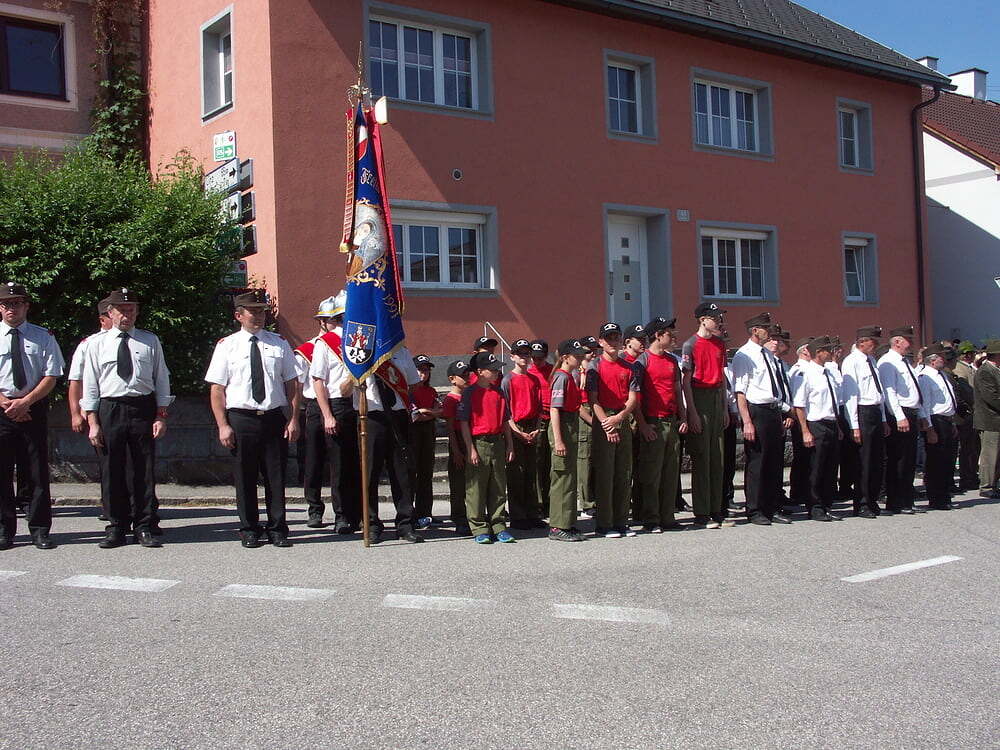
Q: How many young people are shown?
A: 12